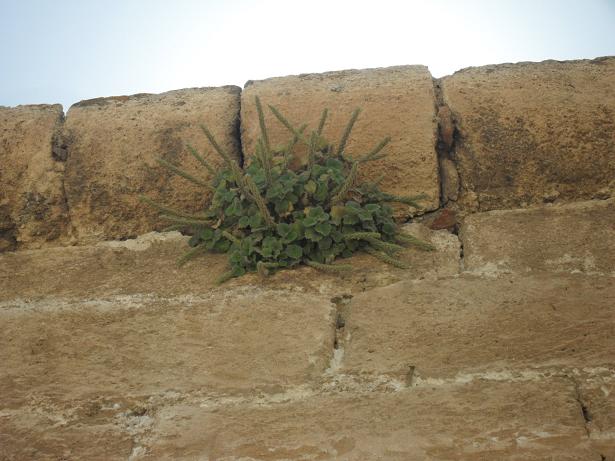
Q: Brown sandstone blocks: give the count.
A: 11